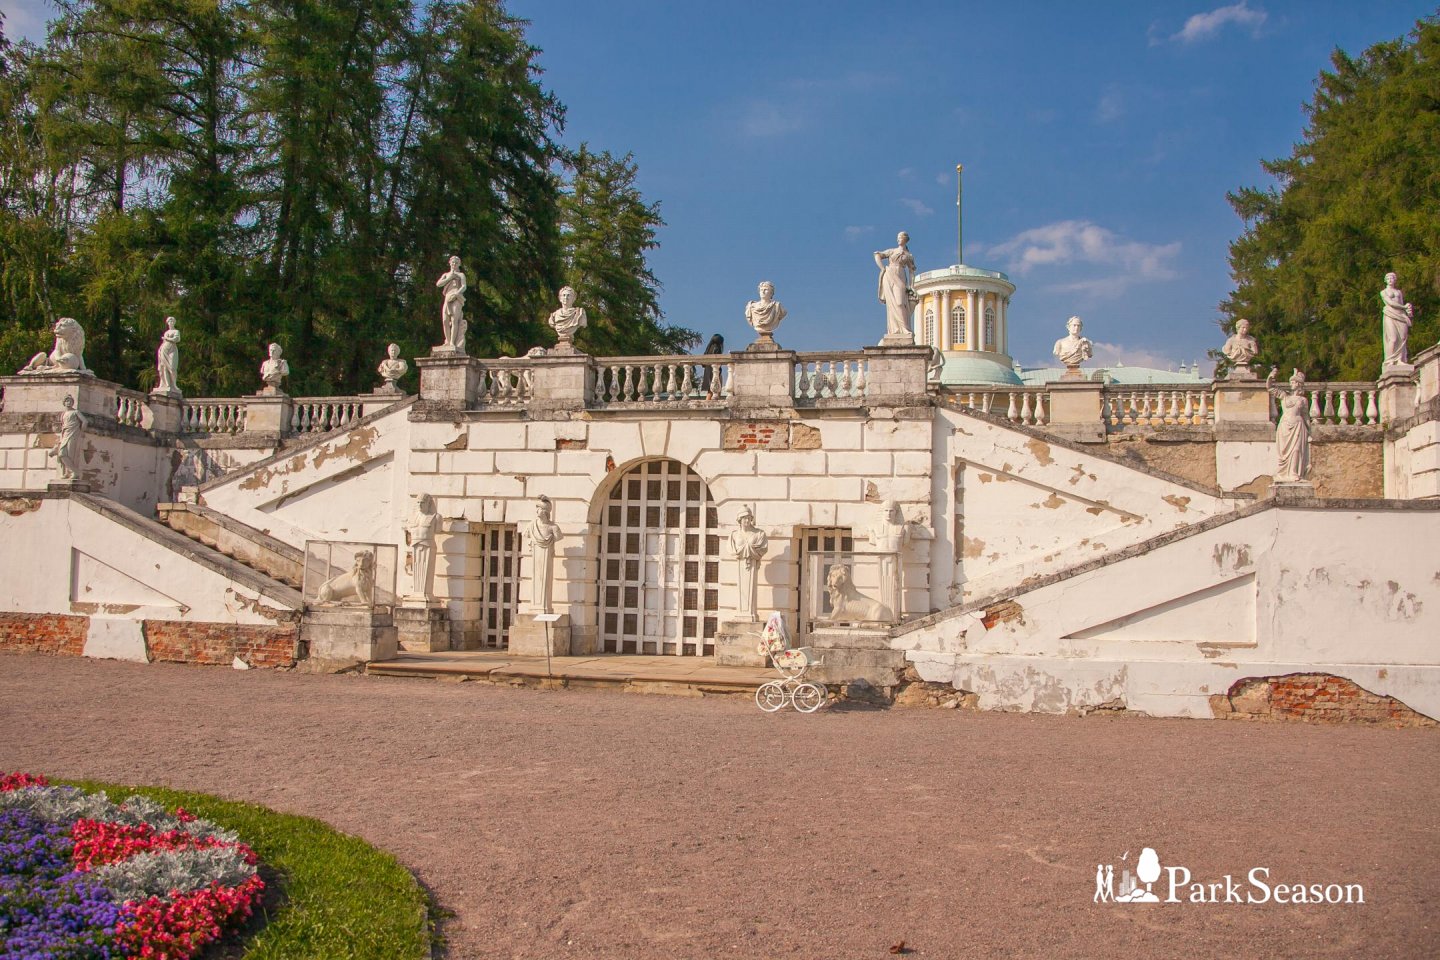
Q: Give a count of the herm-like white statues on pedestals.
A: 4